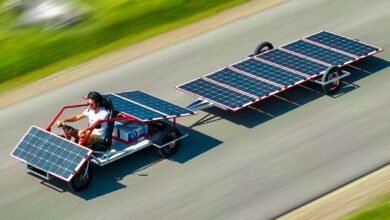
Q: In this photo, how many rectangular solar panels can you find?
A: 9